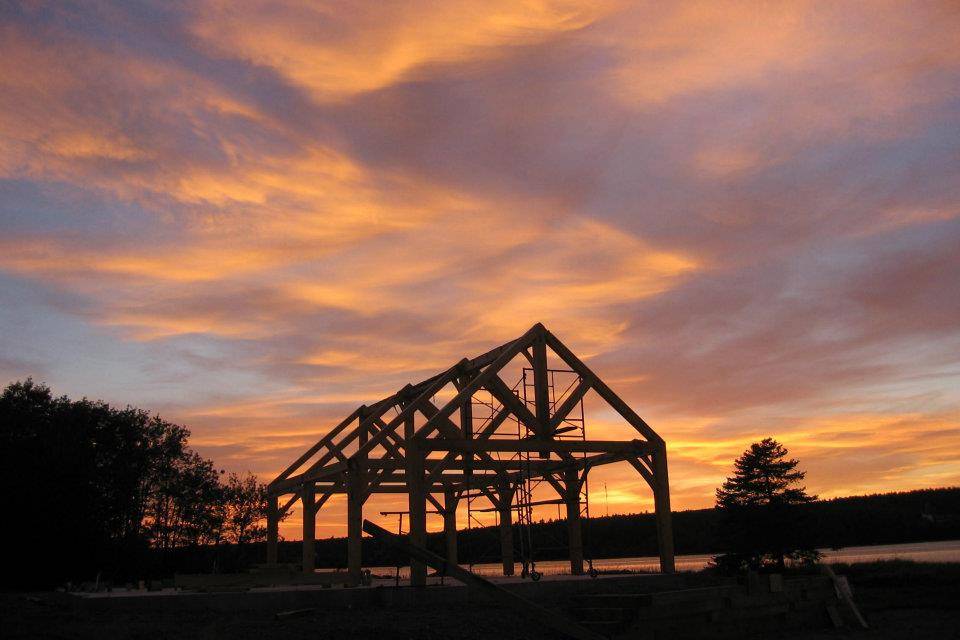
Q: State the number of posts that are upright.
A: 8